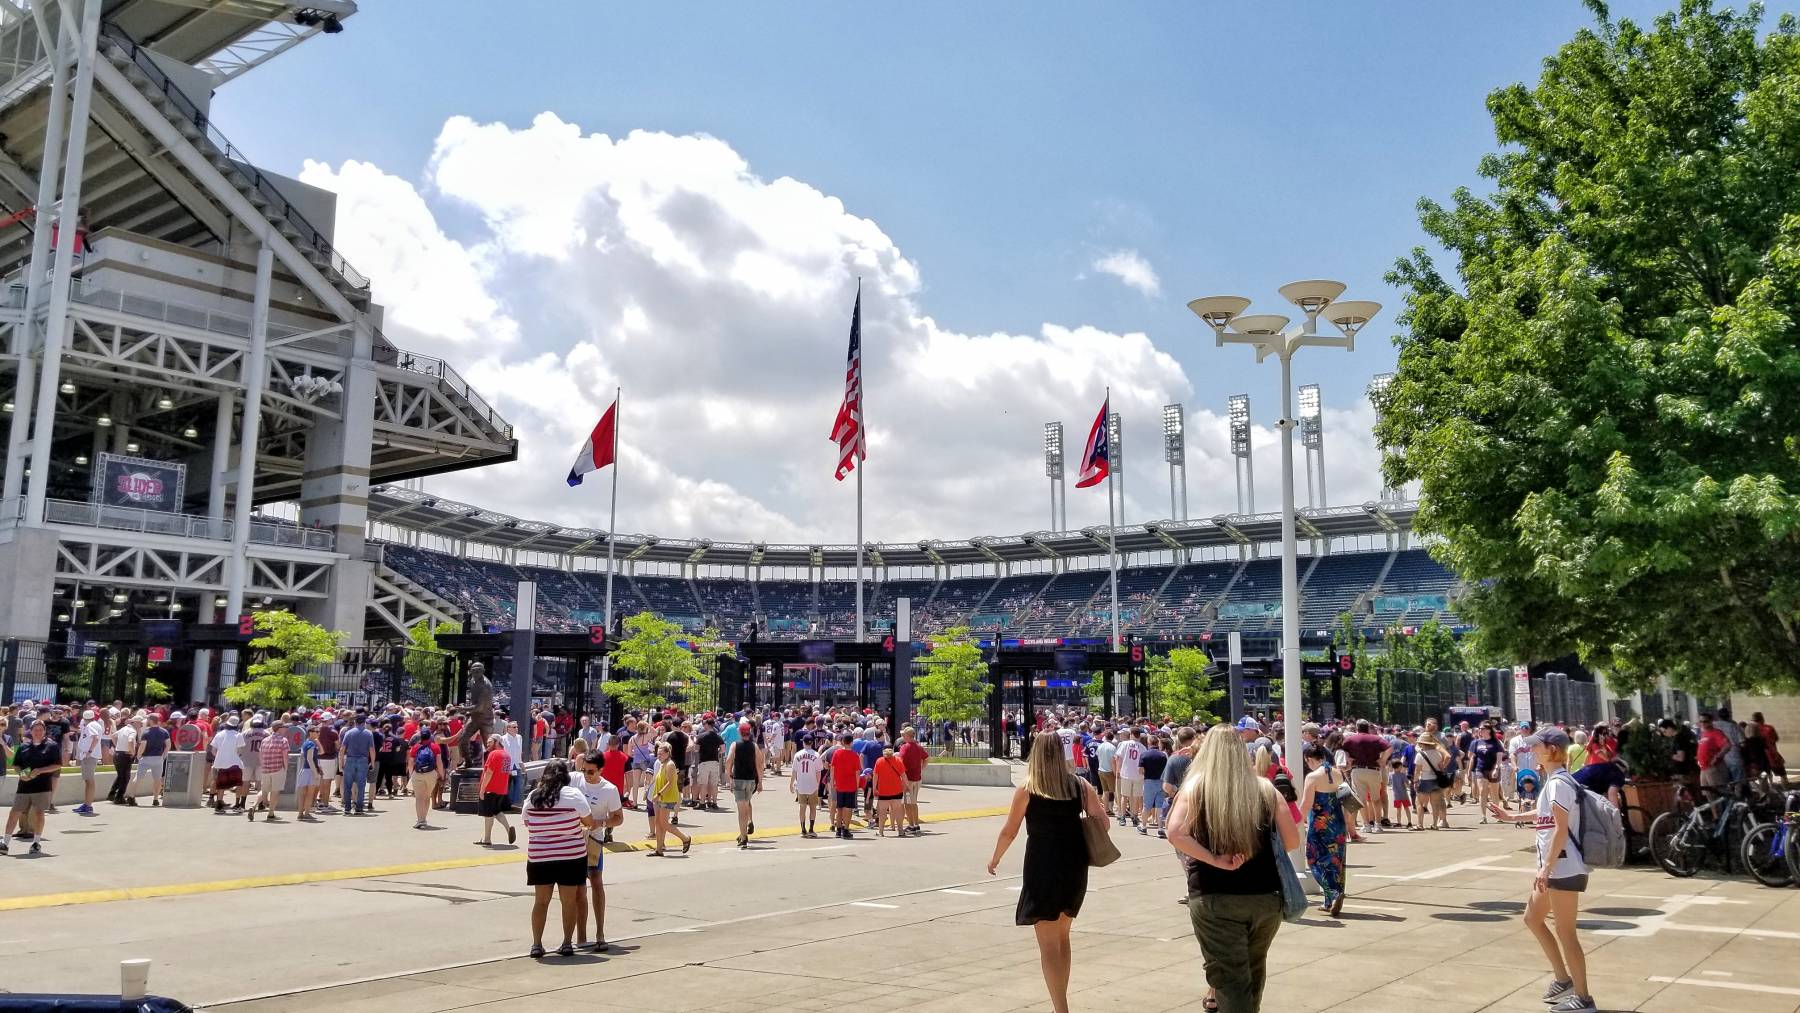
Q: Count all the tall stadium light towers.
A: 6